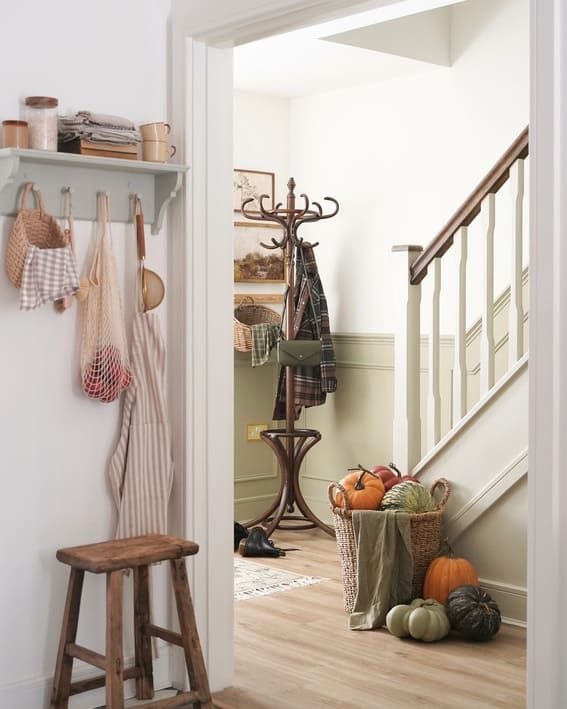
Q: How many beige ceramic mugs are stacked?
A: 2